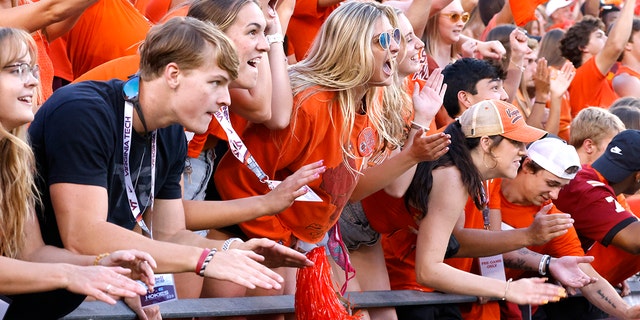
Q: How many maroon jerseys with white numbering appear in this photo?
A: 1